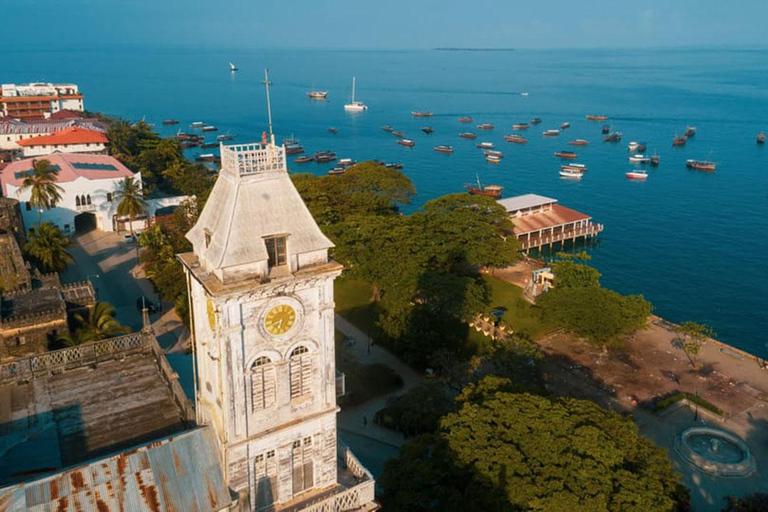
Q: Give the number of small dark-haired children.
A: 0